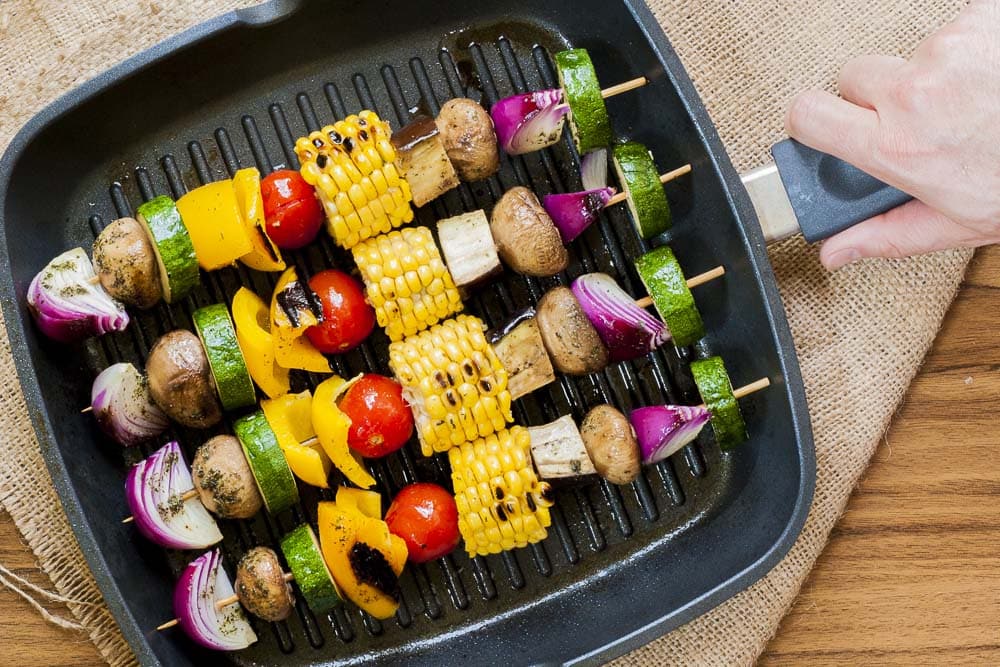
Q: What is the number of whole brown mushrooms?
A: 8